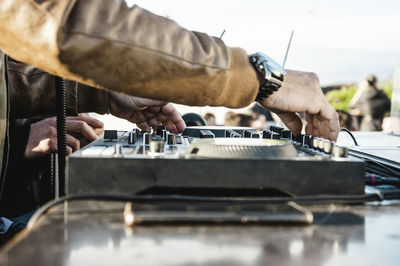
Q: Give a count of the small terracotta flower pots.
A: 0